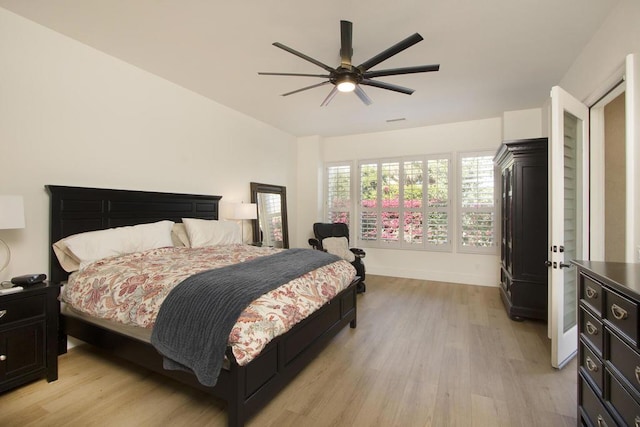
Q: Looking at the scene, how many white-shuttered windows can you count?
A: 3